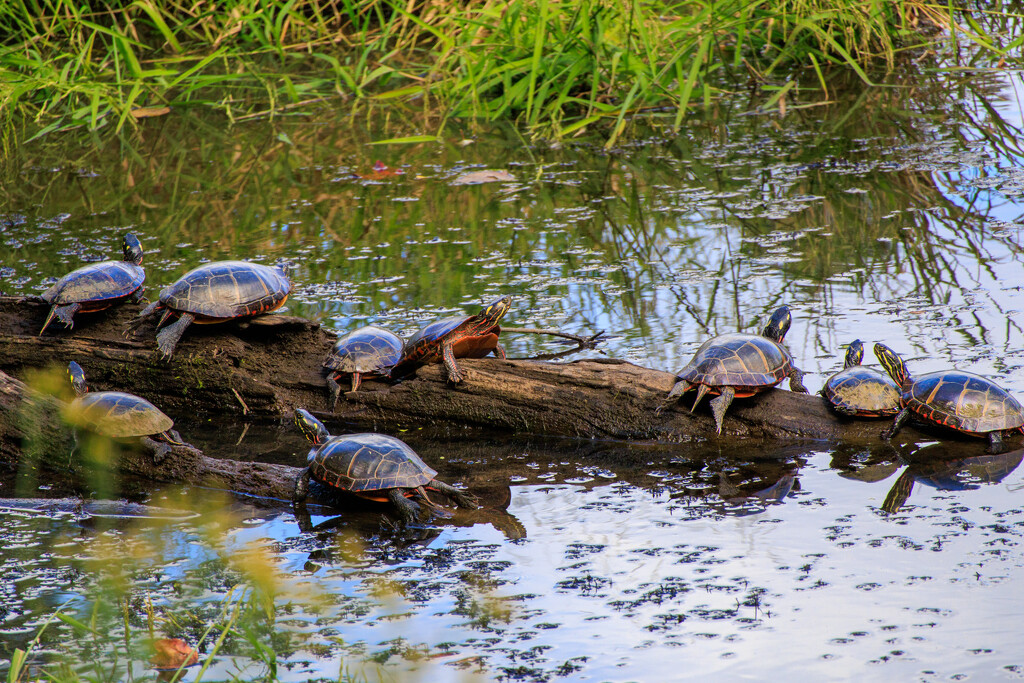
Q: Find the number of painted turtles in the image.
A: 9